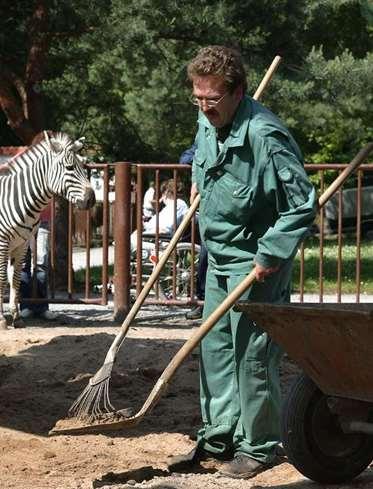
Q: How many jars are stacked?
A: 0